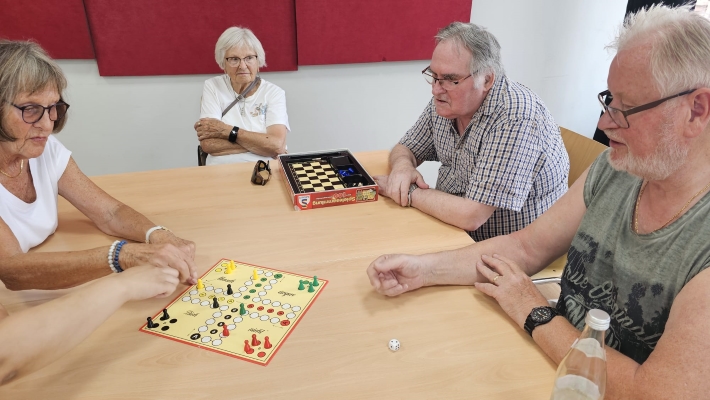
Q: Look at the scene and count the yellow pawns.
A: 4